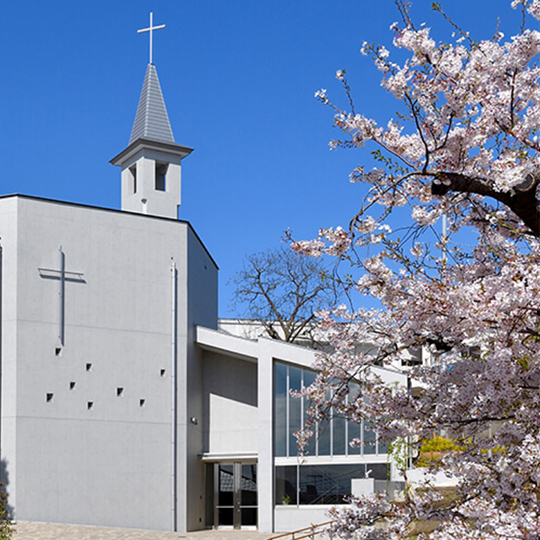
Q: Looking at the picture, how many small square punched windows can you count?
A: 8